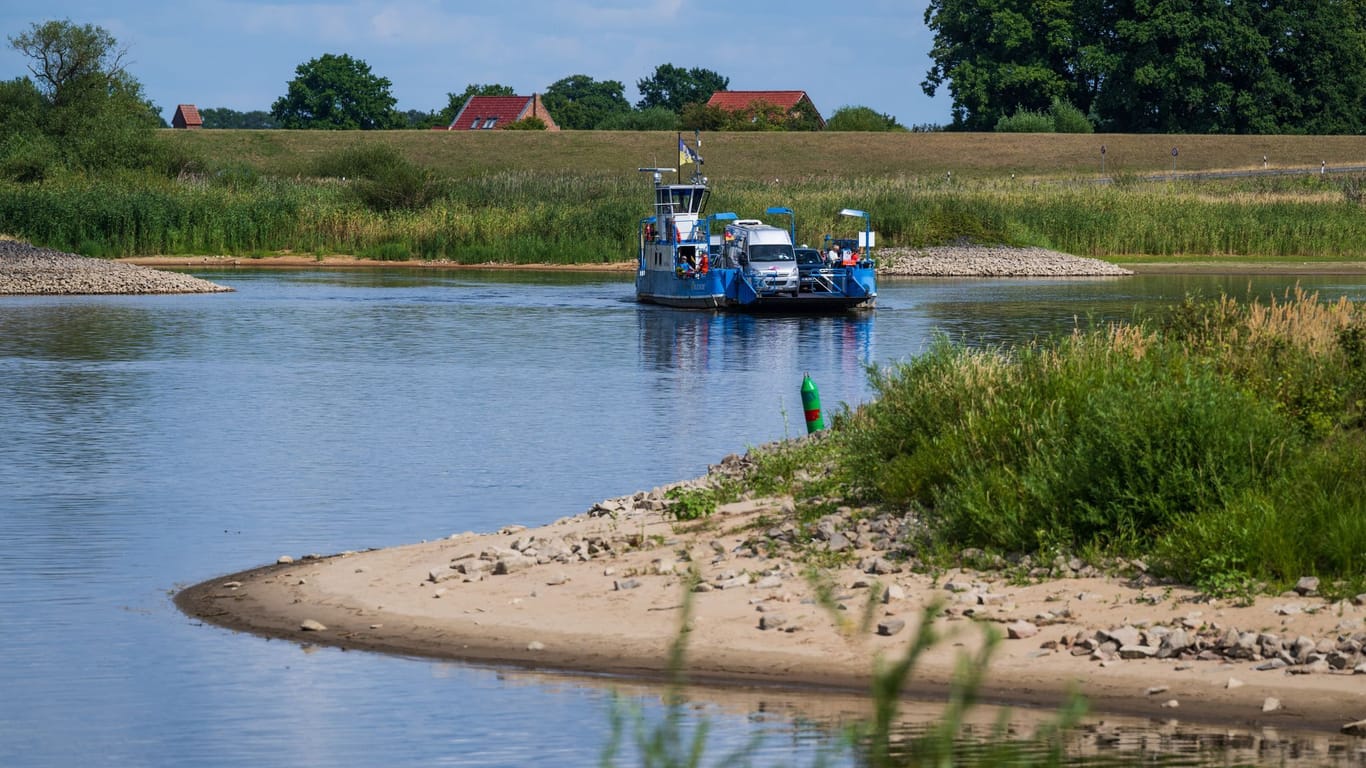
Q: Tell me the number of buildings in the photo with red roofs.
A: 3